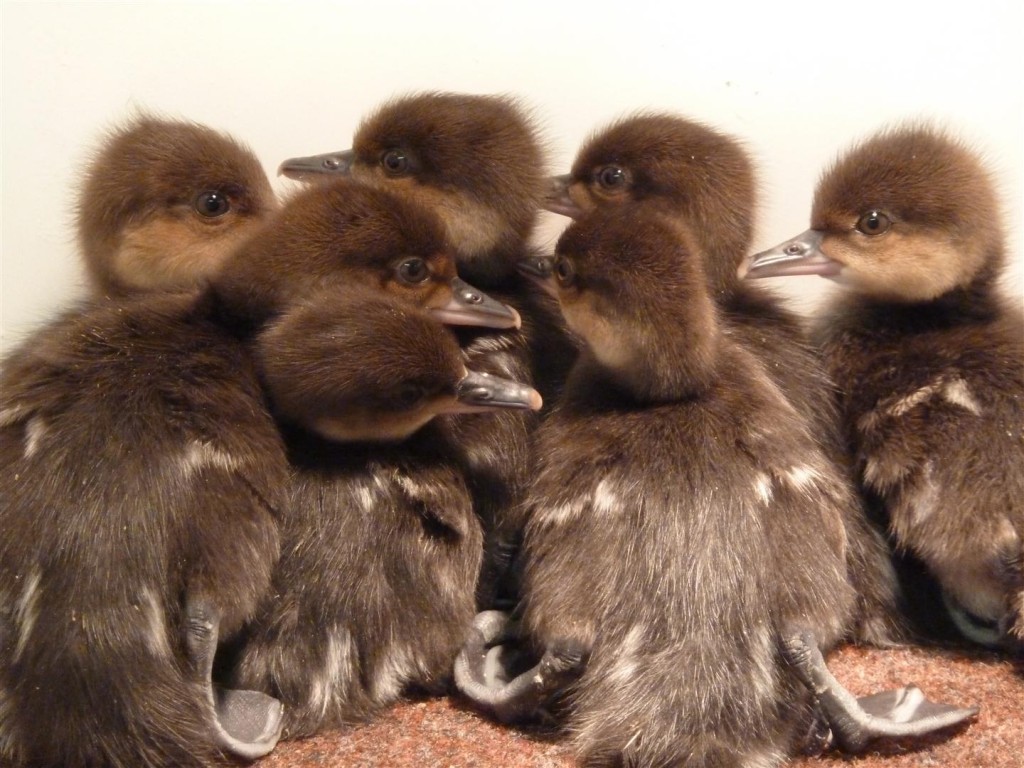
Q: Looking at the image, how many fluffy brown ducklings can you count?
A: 7